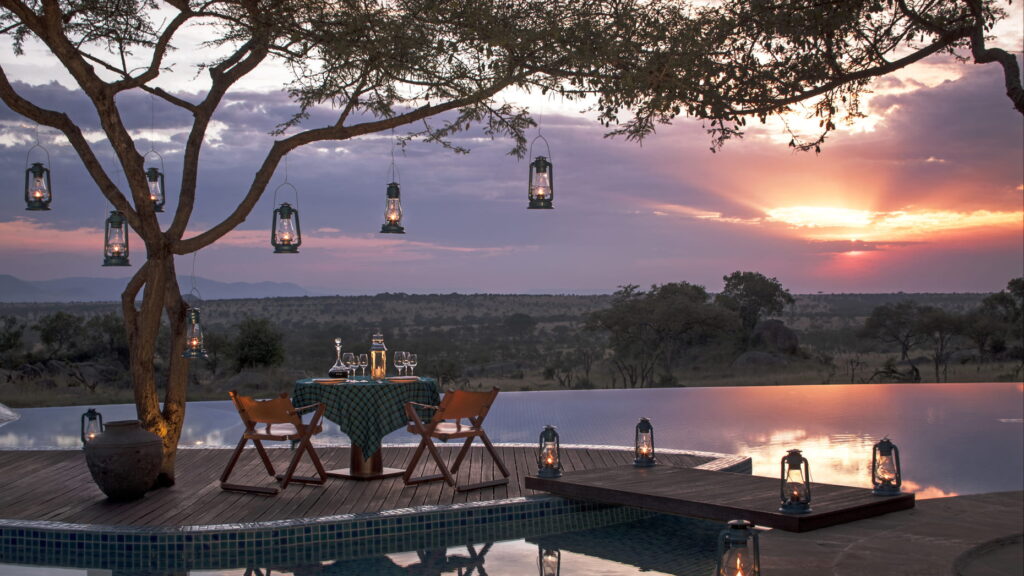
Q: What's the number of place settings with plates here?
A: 2